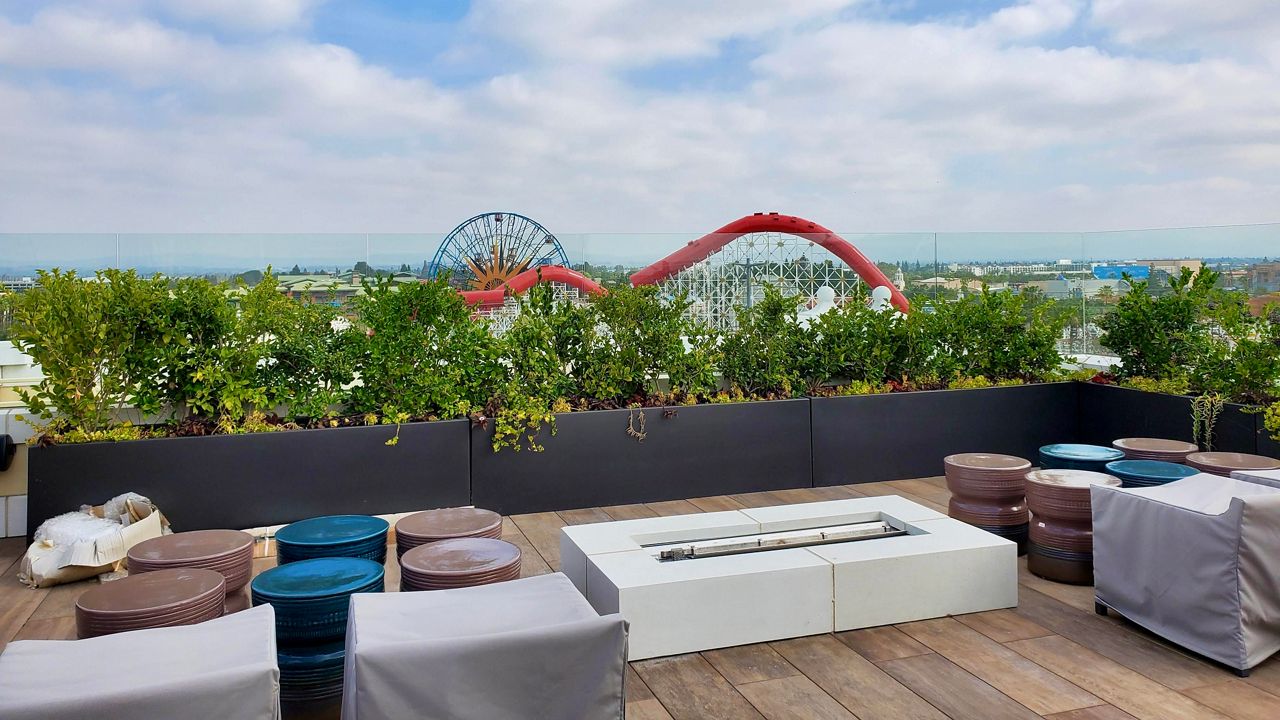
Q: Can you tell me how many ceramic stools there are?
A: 12